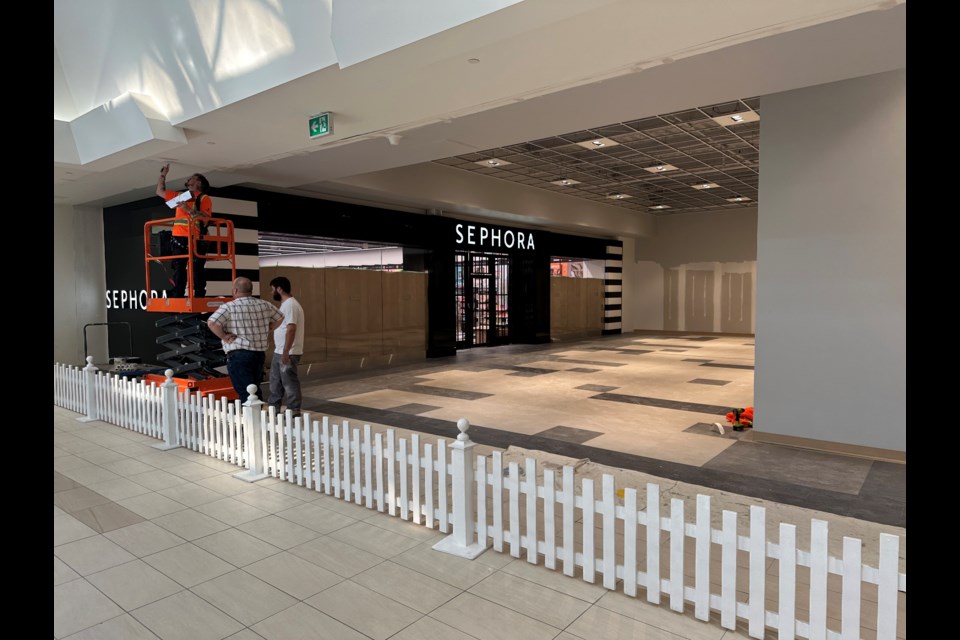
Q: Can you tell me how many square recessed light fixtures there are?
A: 9